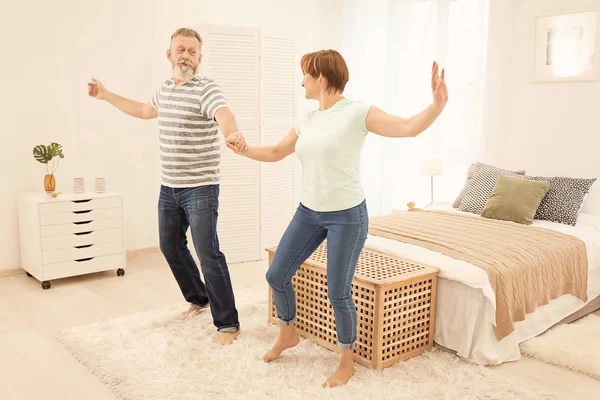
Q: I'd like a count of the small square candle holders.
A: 2